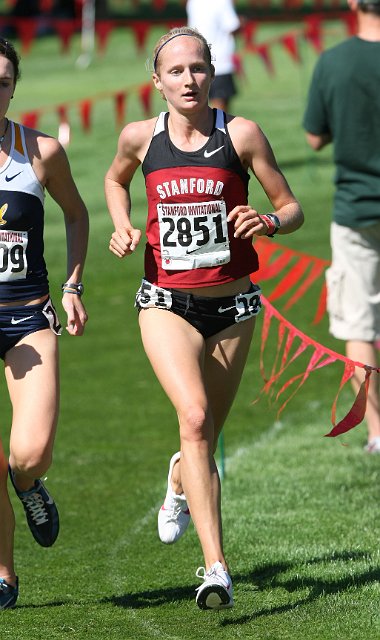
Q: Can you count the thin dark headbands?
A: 1